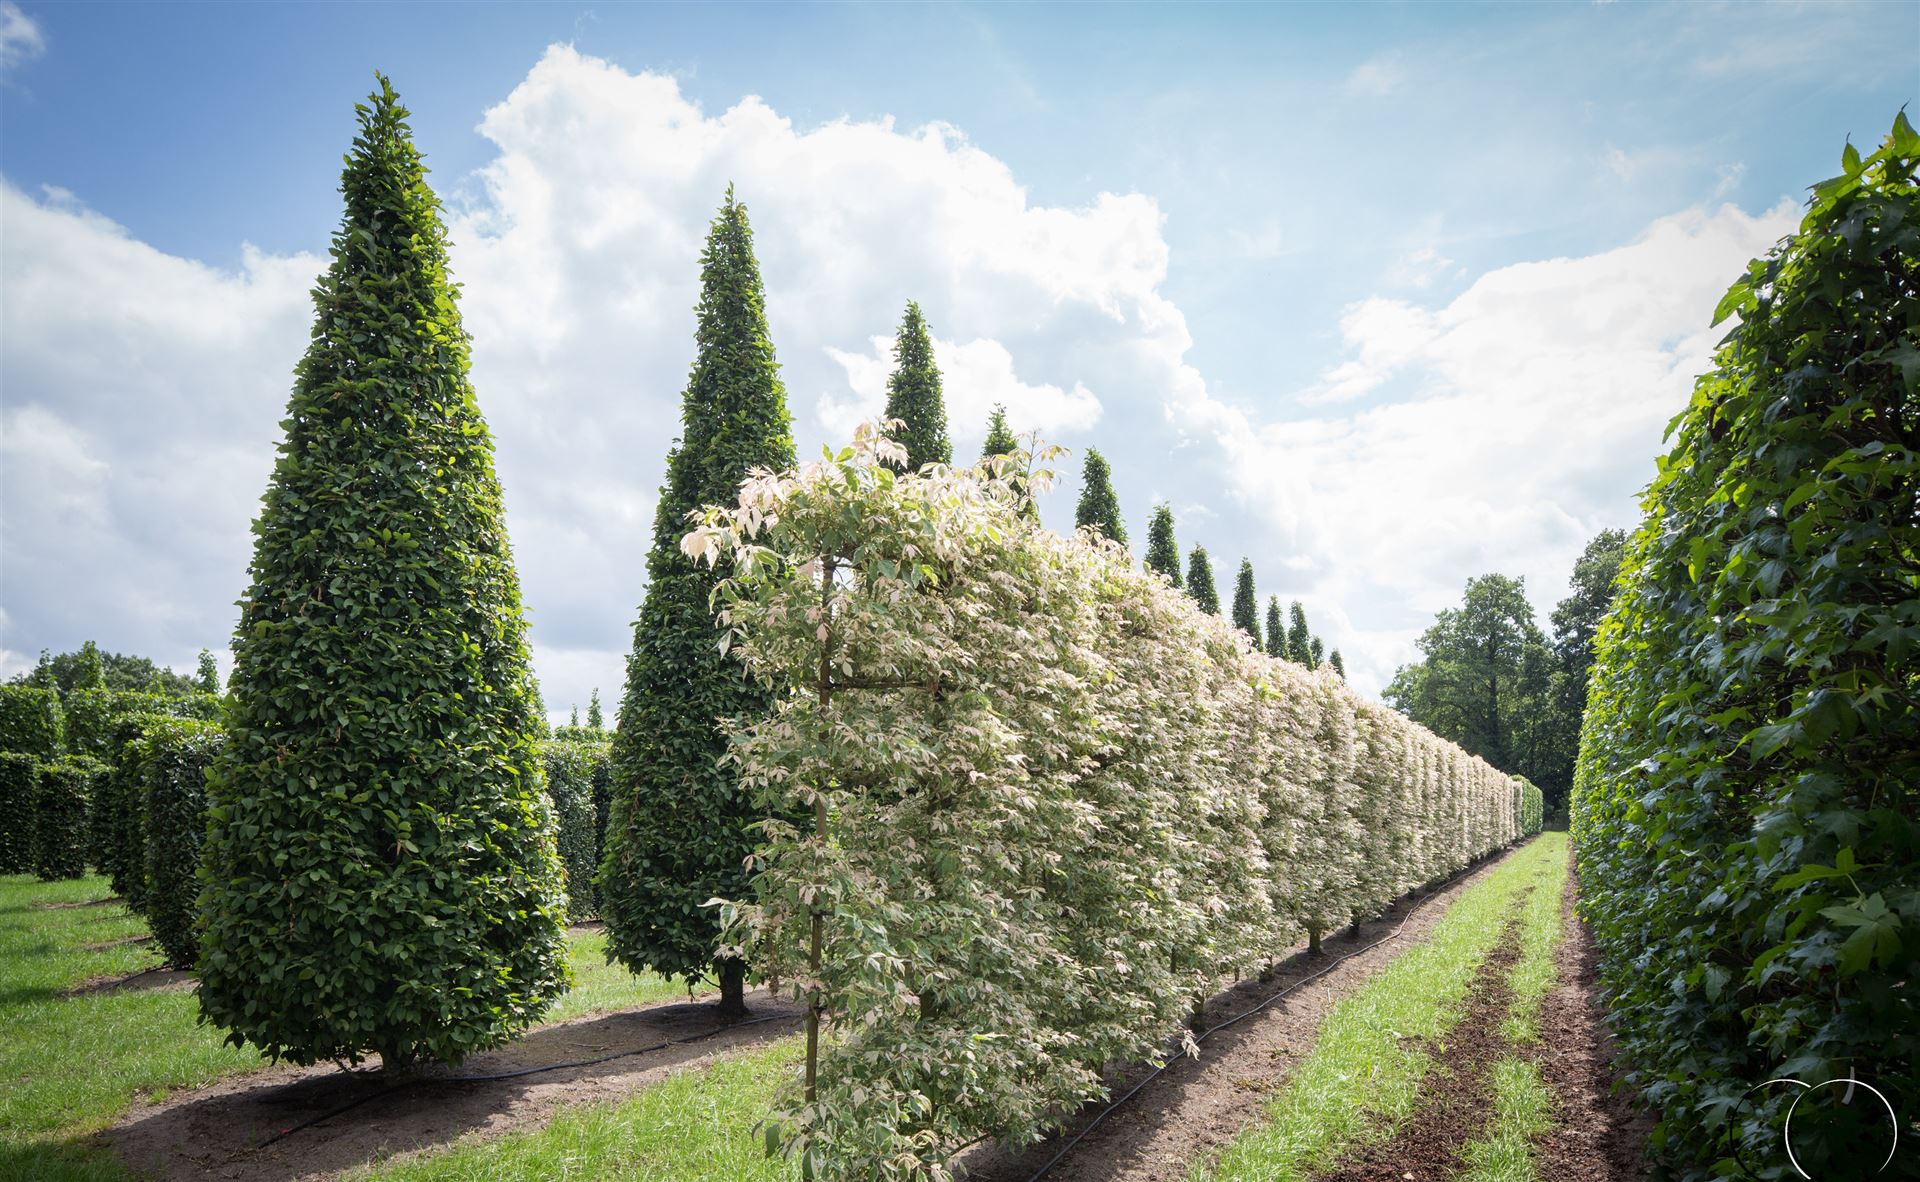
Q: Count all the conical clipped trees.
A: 12